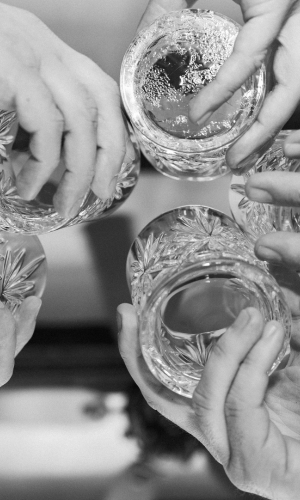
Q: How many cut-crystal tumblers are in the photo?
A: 5